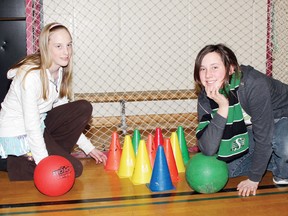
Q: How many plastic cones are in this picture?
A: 10